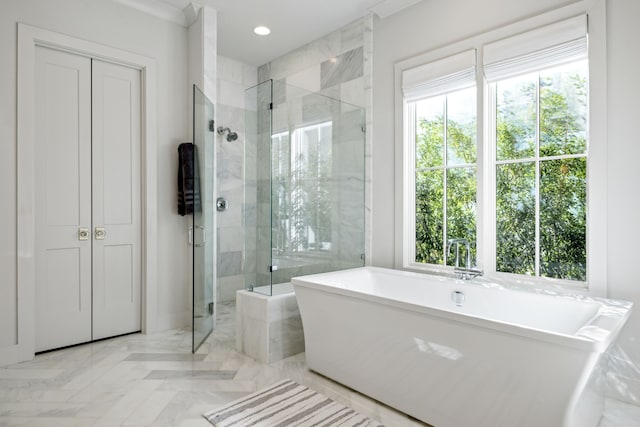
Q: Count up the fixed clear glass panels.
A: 2